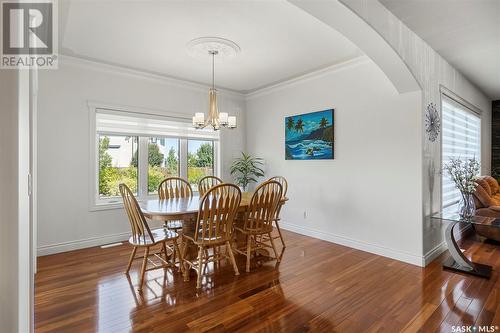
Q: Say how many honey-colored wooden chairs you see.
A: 6